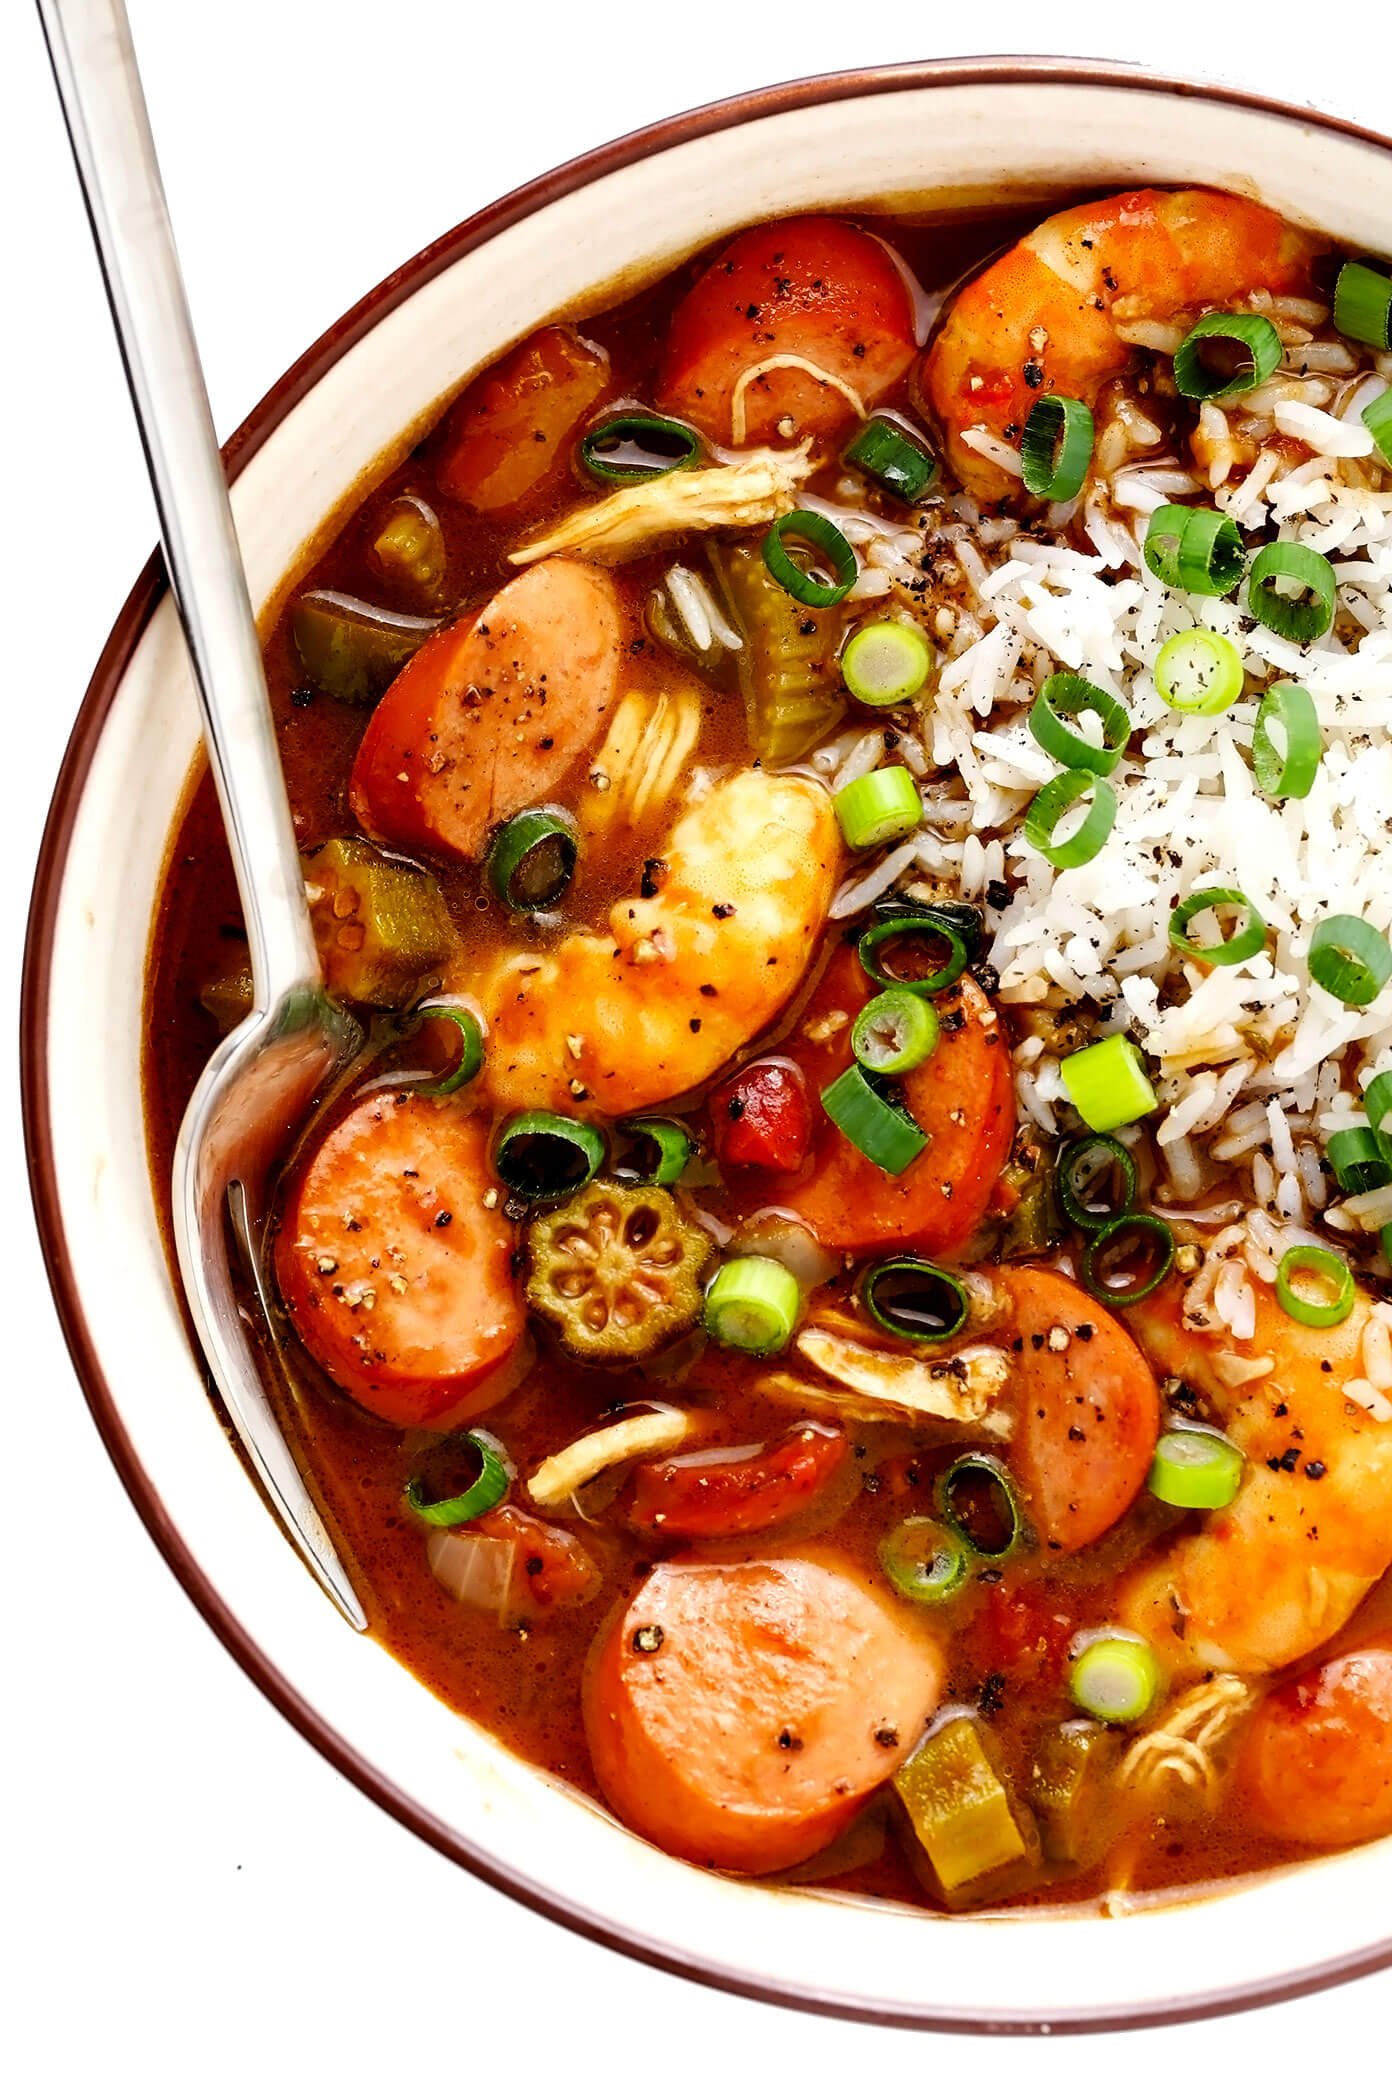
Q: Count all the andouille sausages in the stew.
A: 7